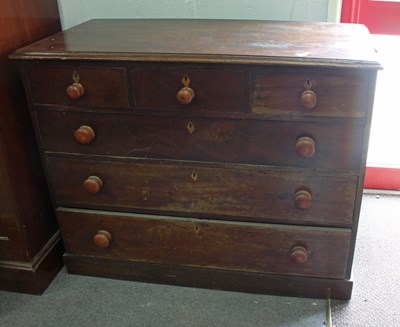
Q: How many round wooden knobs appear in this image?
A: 9